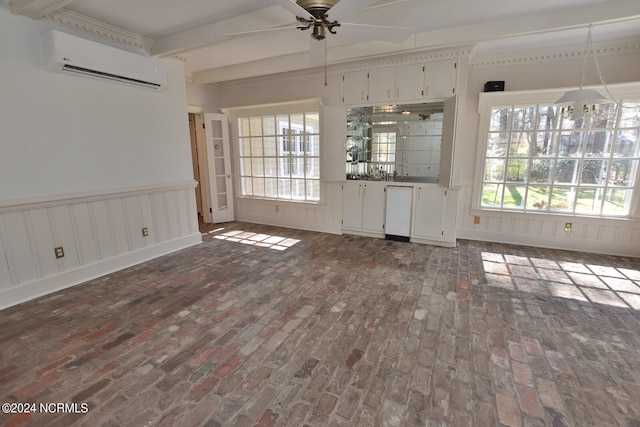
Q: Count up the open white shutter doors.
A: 2